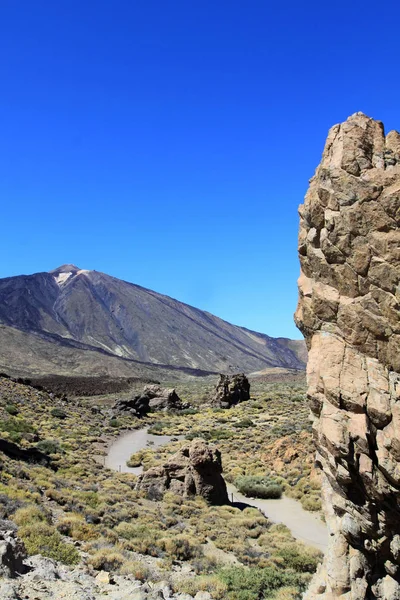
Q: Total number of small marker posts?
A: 3